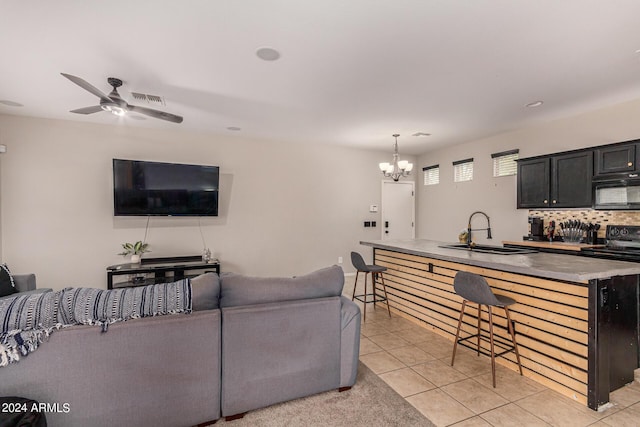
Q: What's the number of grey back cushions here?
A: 2